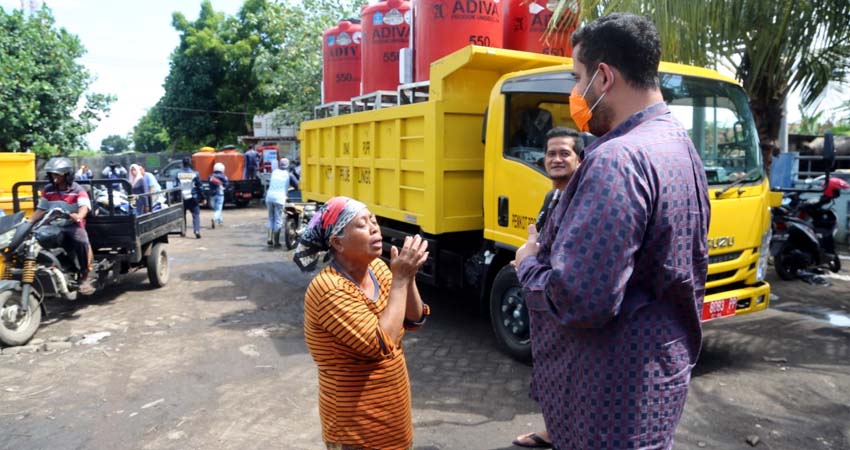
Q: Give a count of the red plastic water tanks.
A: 4